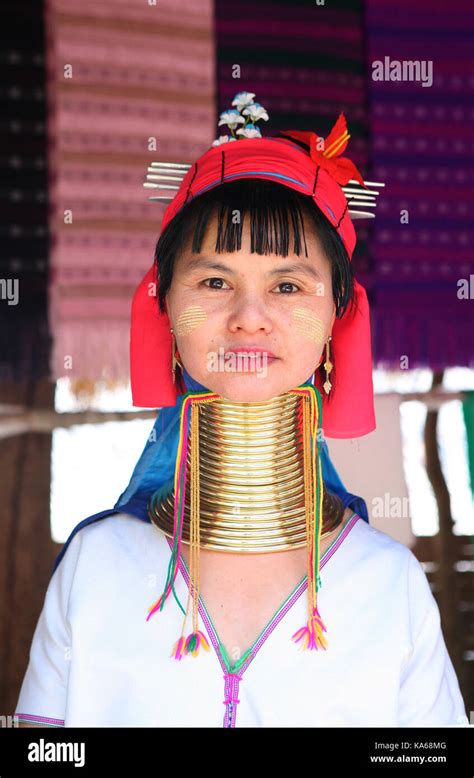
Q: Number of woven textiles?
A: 4